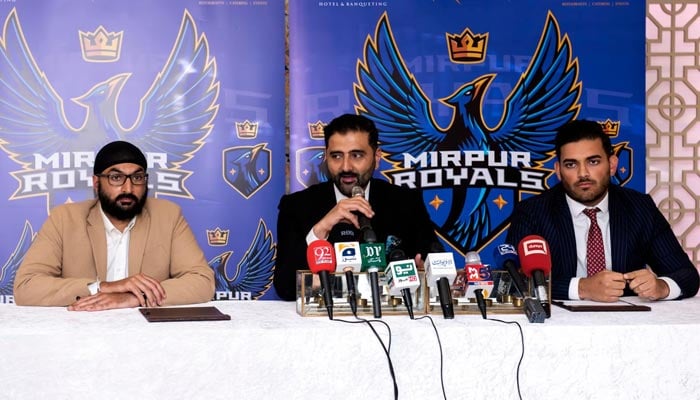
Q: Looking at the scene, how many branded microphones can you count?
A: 8